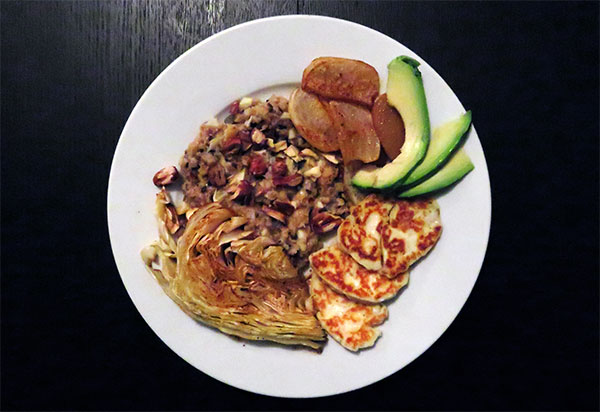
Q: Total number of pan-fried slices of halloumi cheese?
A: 4